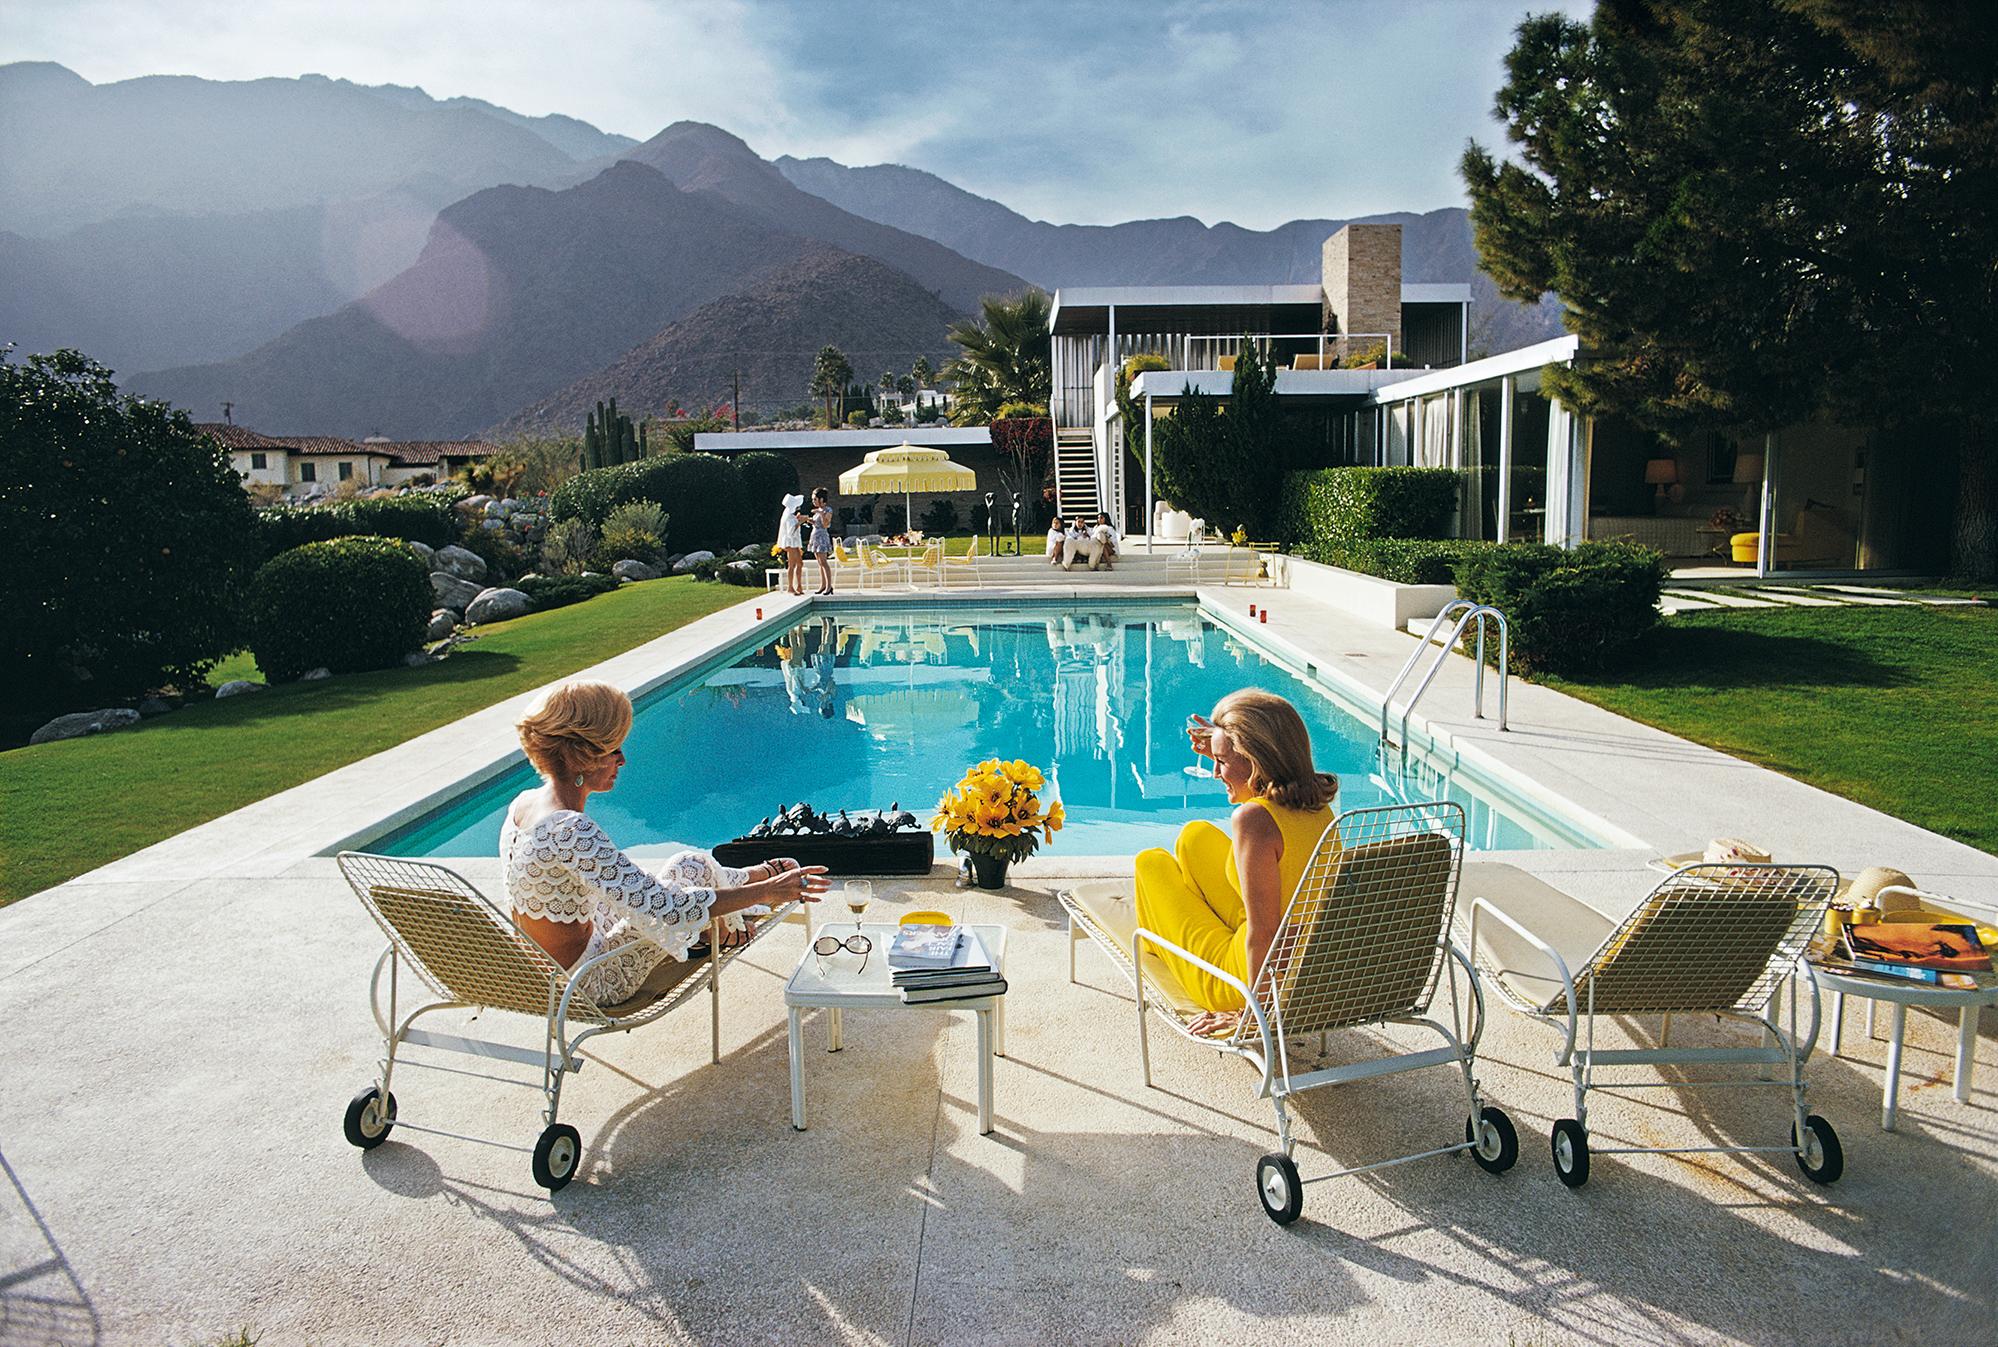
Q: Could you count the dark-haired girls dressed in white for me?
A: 3